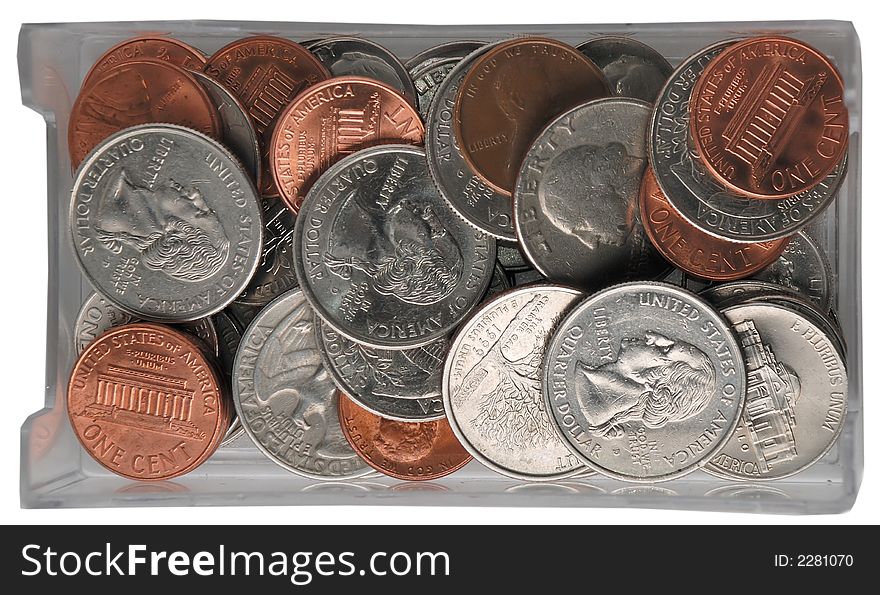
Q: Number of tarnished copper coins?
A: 1